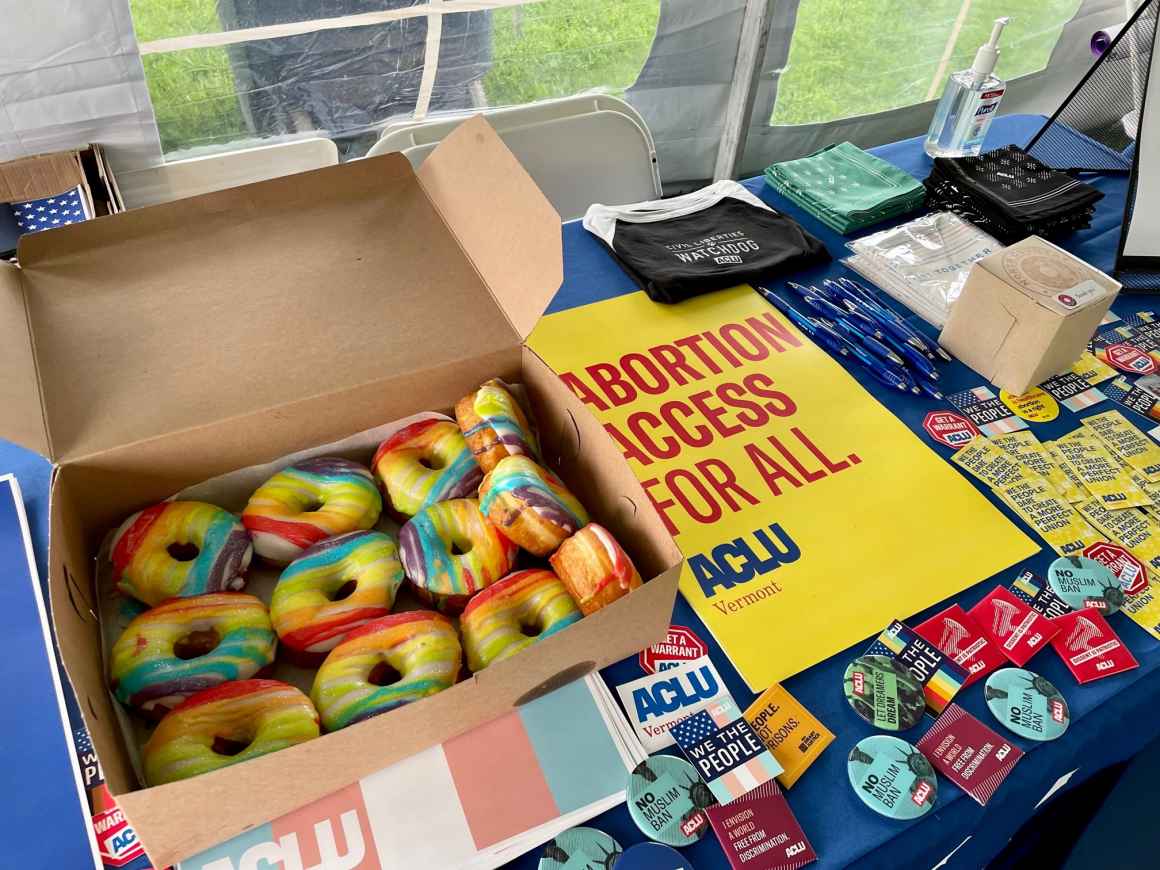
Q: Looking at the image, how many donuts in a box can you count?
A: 12